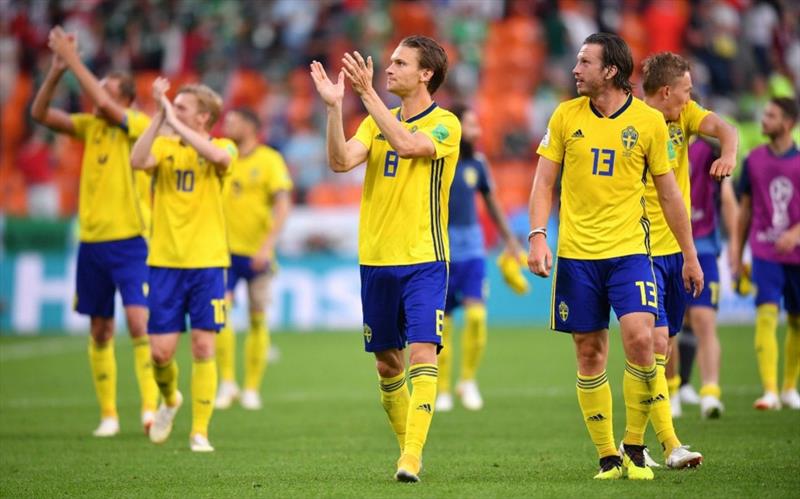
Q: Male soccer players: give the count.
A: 9